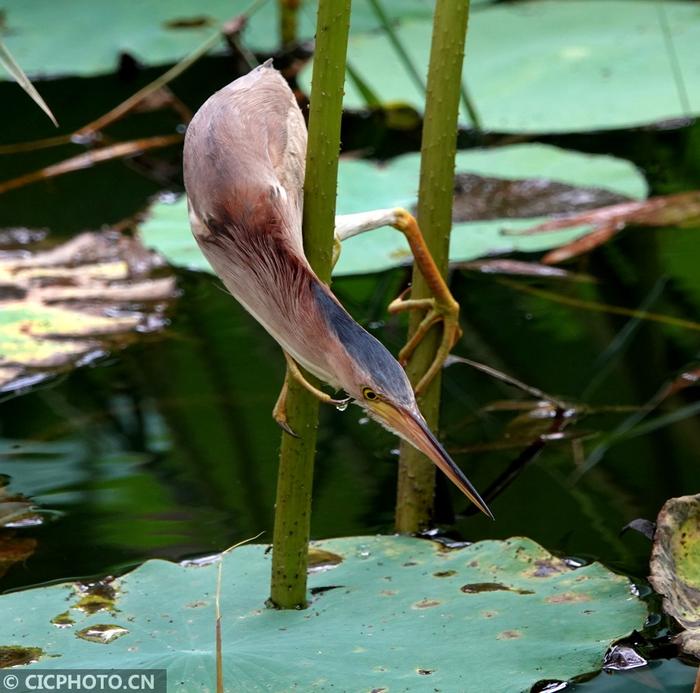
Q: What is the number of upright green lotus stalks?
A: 2